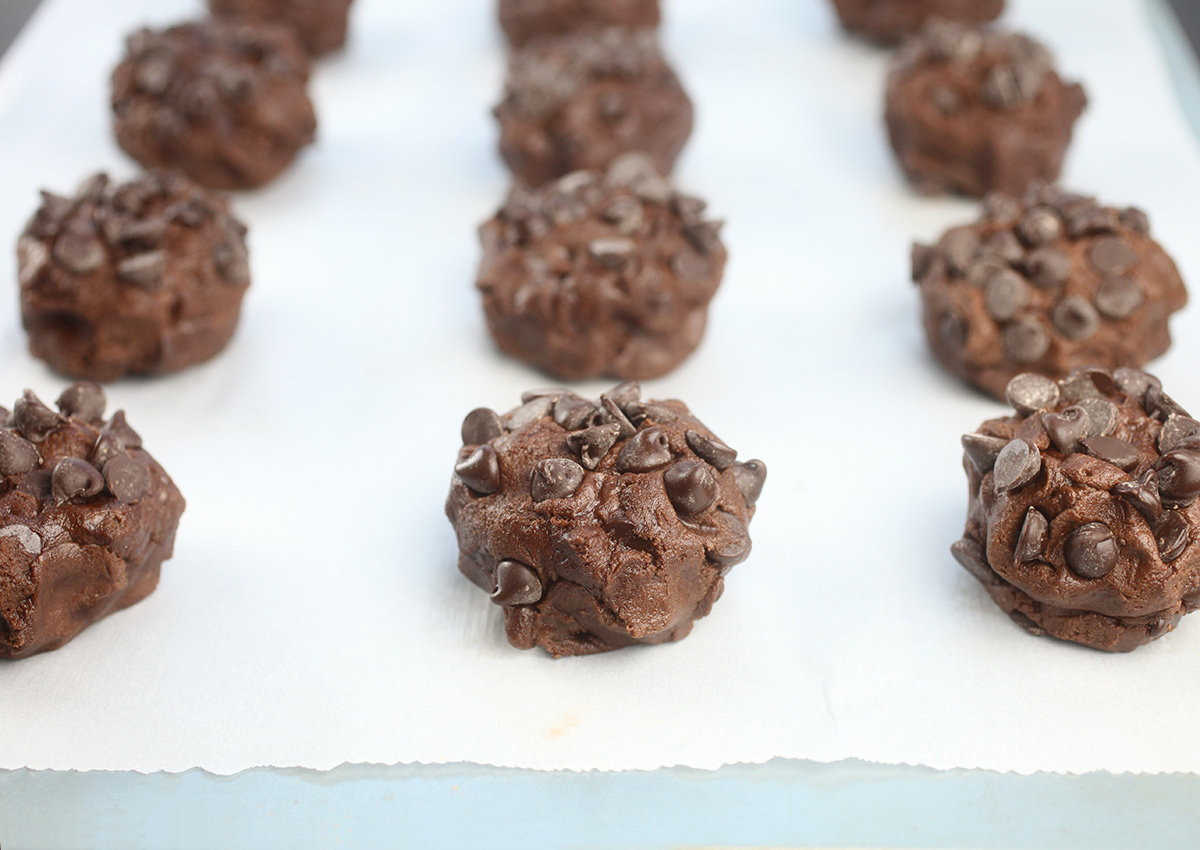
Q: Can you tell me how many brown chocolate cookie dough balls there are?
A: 12